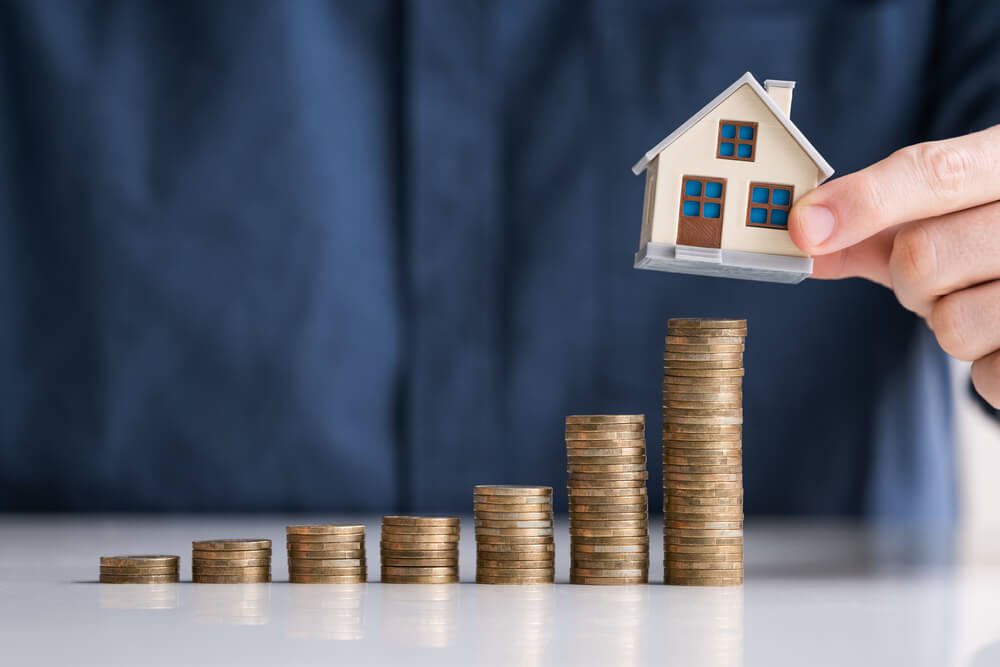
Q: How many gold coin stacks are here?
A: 7